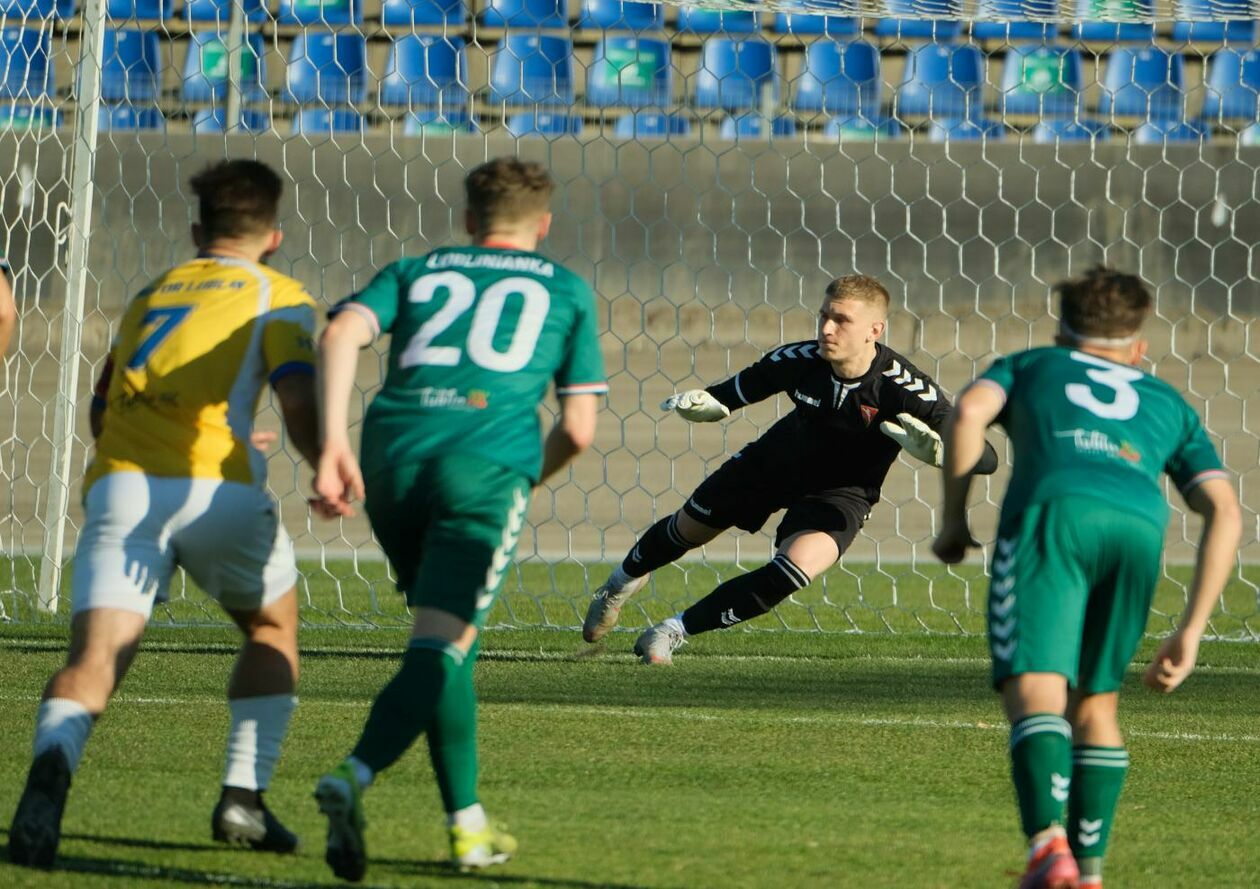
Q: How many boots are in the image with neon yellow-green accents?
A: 2